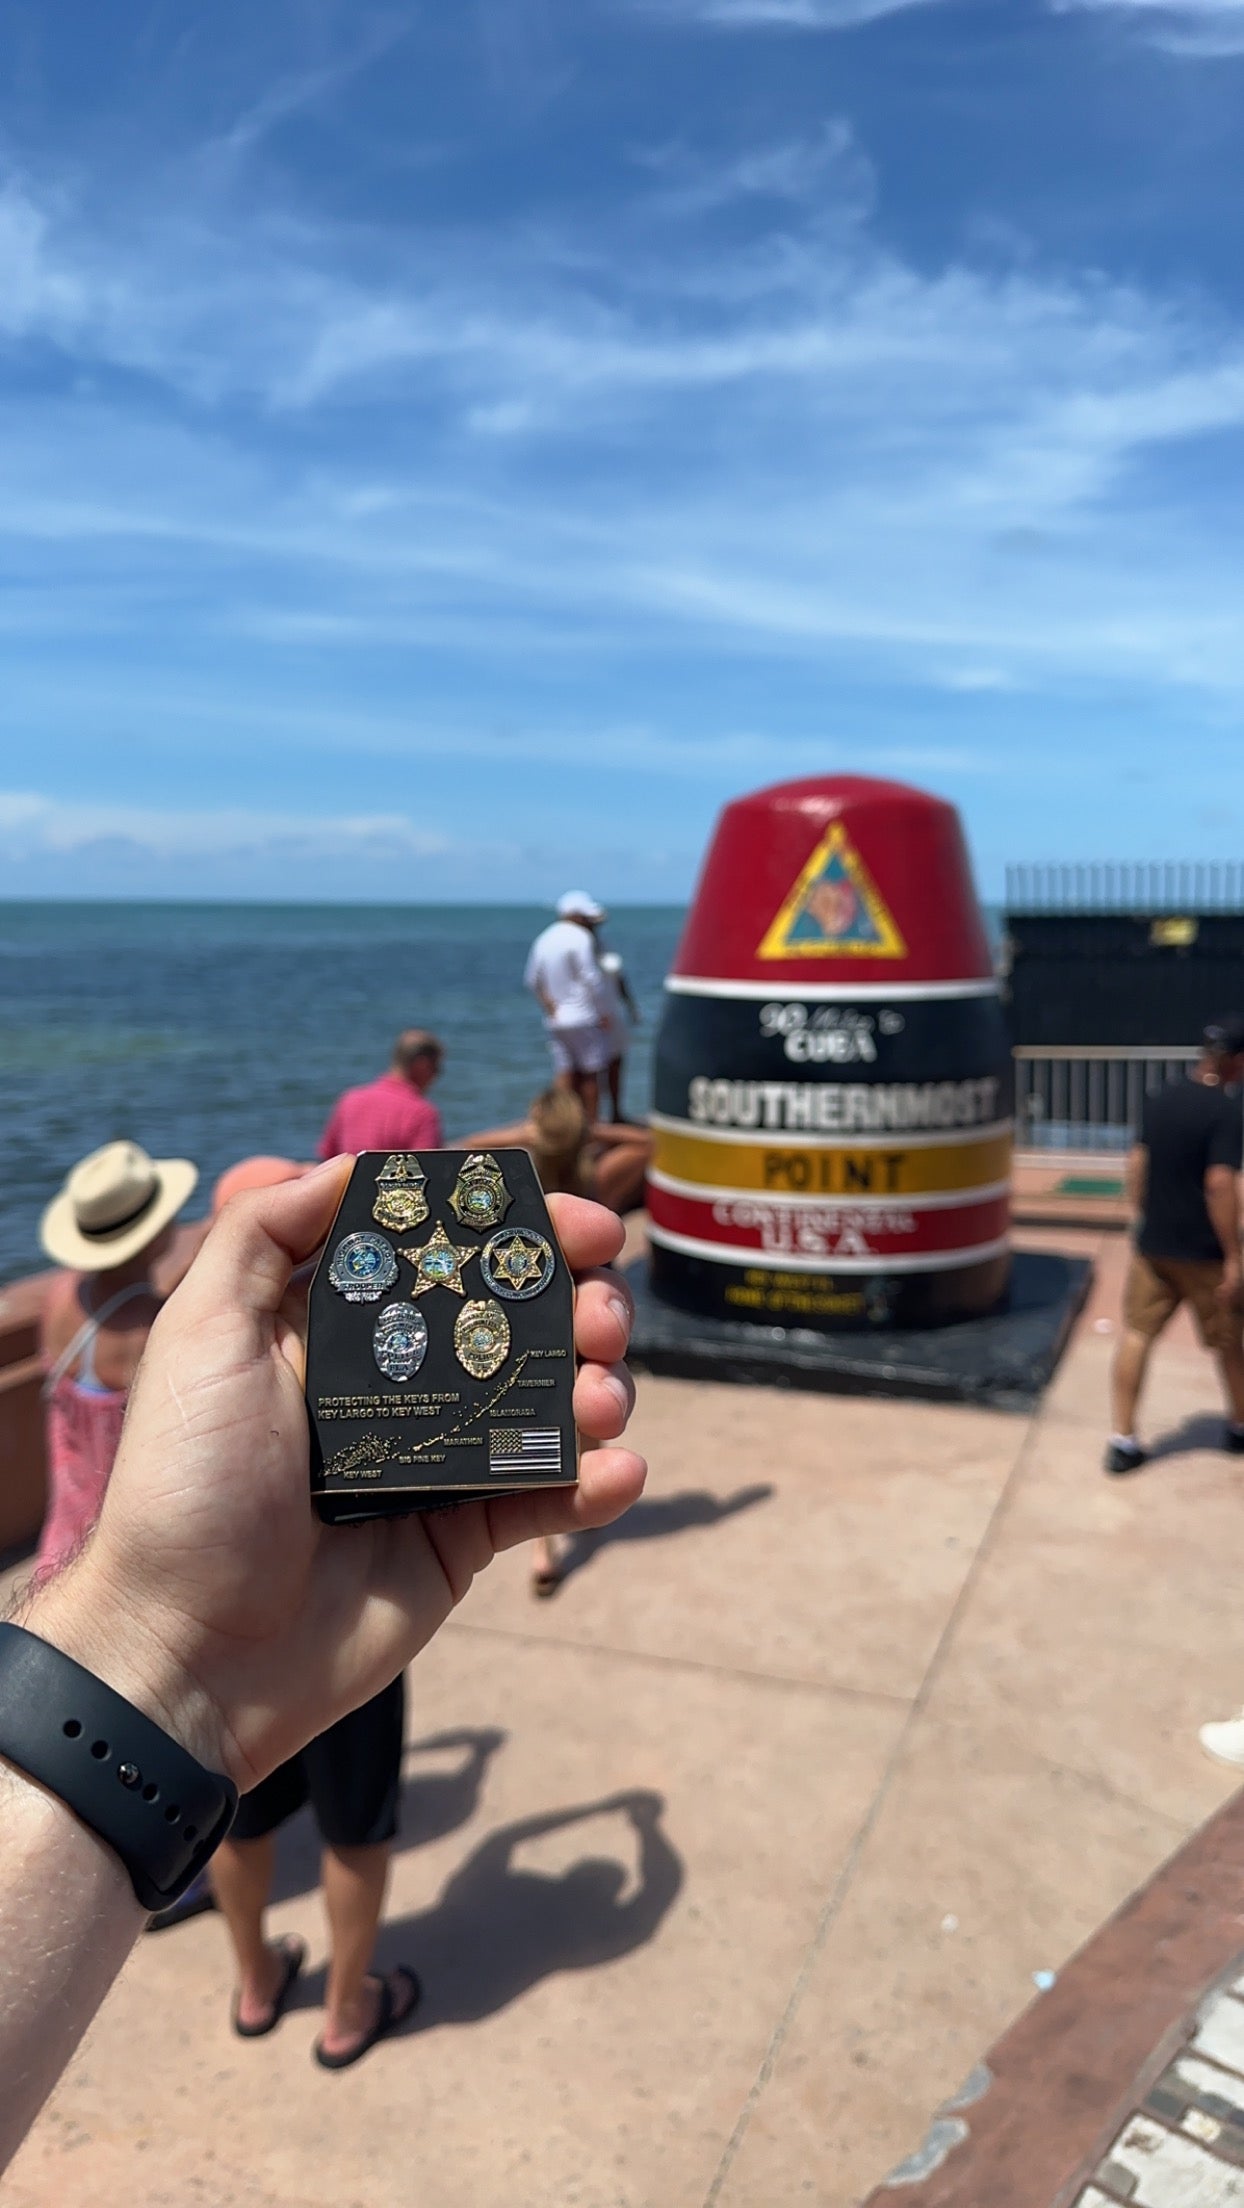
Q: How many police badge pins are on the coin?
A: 7